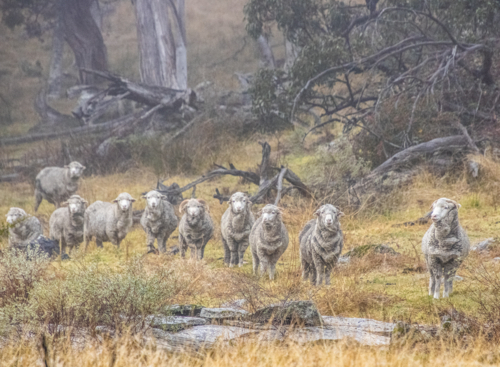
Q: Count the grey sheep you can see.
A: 10